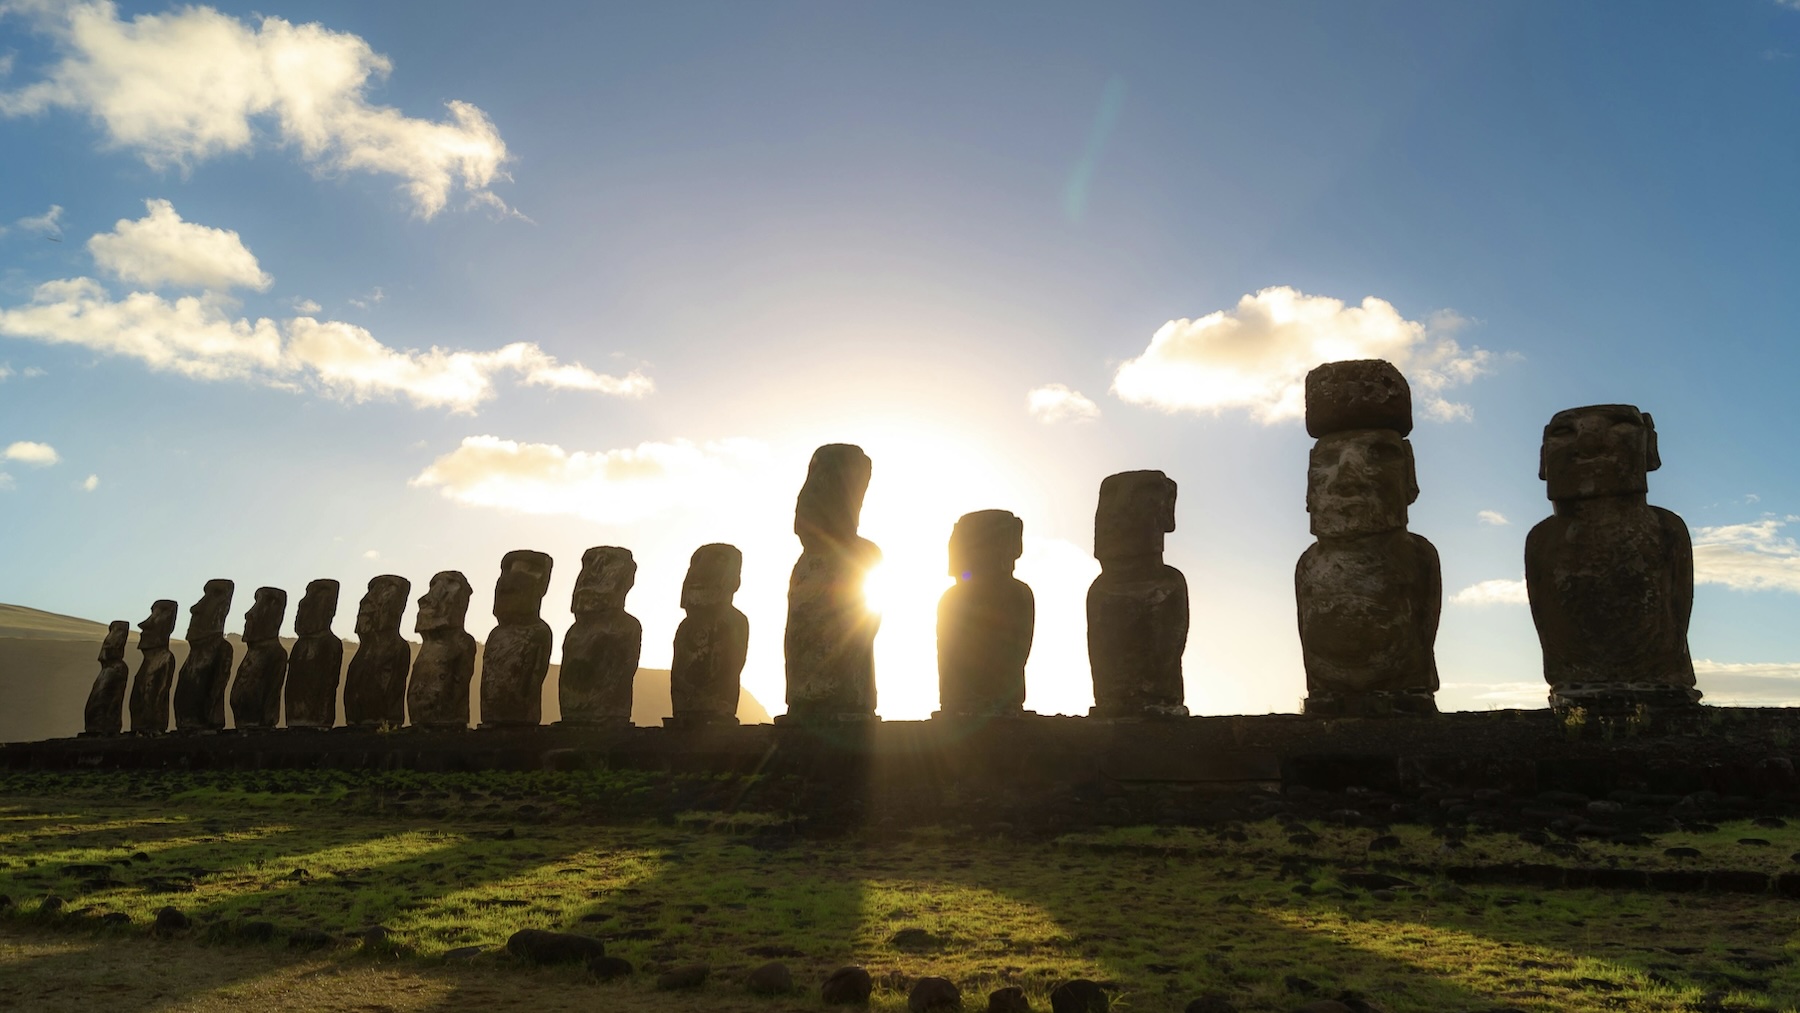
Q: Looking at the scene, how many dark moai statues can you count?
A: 15